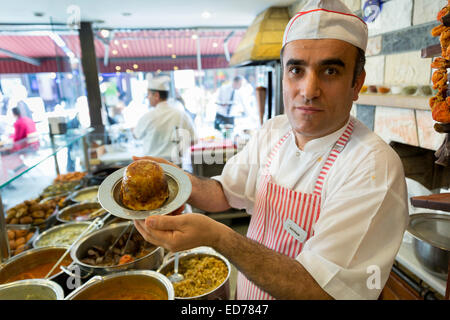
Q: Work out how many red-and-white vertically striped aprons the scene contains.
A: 1